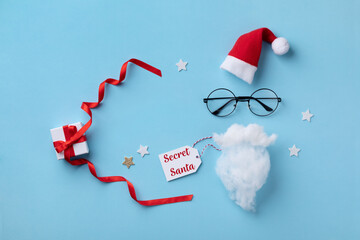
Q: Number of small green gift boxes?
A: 0